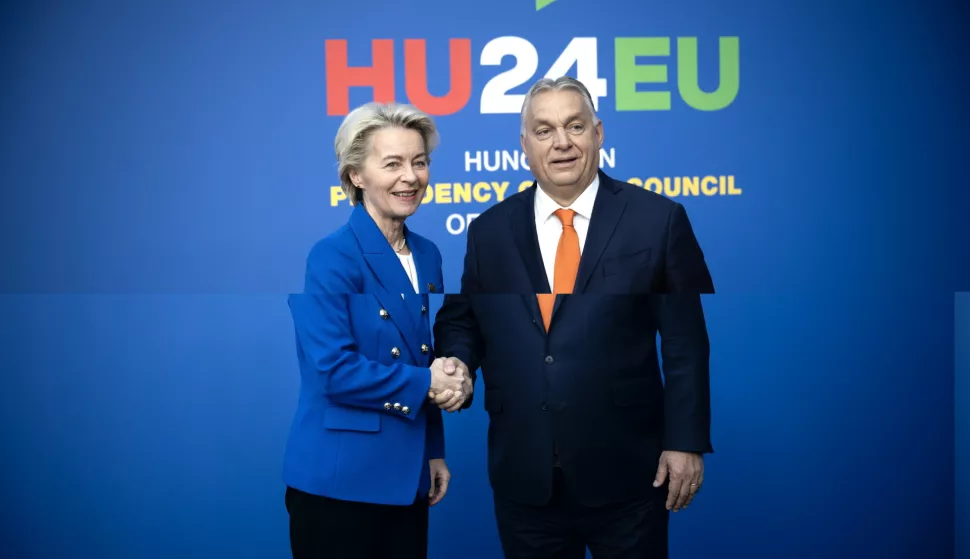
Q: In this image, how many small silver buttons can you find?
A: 7